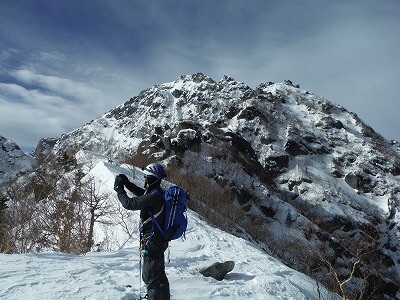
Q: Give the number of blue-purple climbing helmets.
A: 1